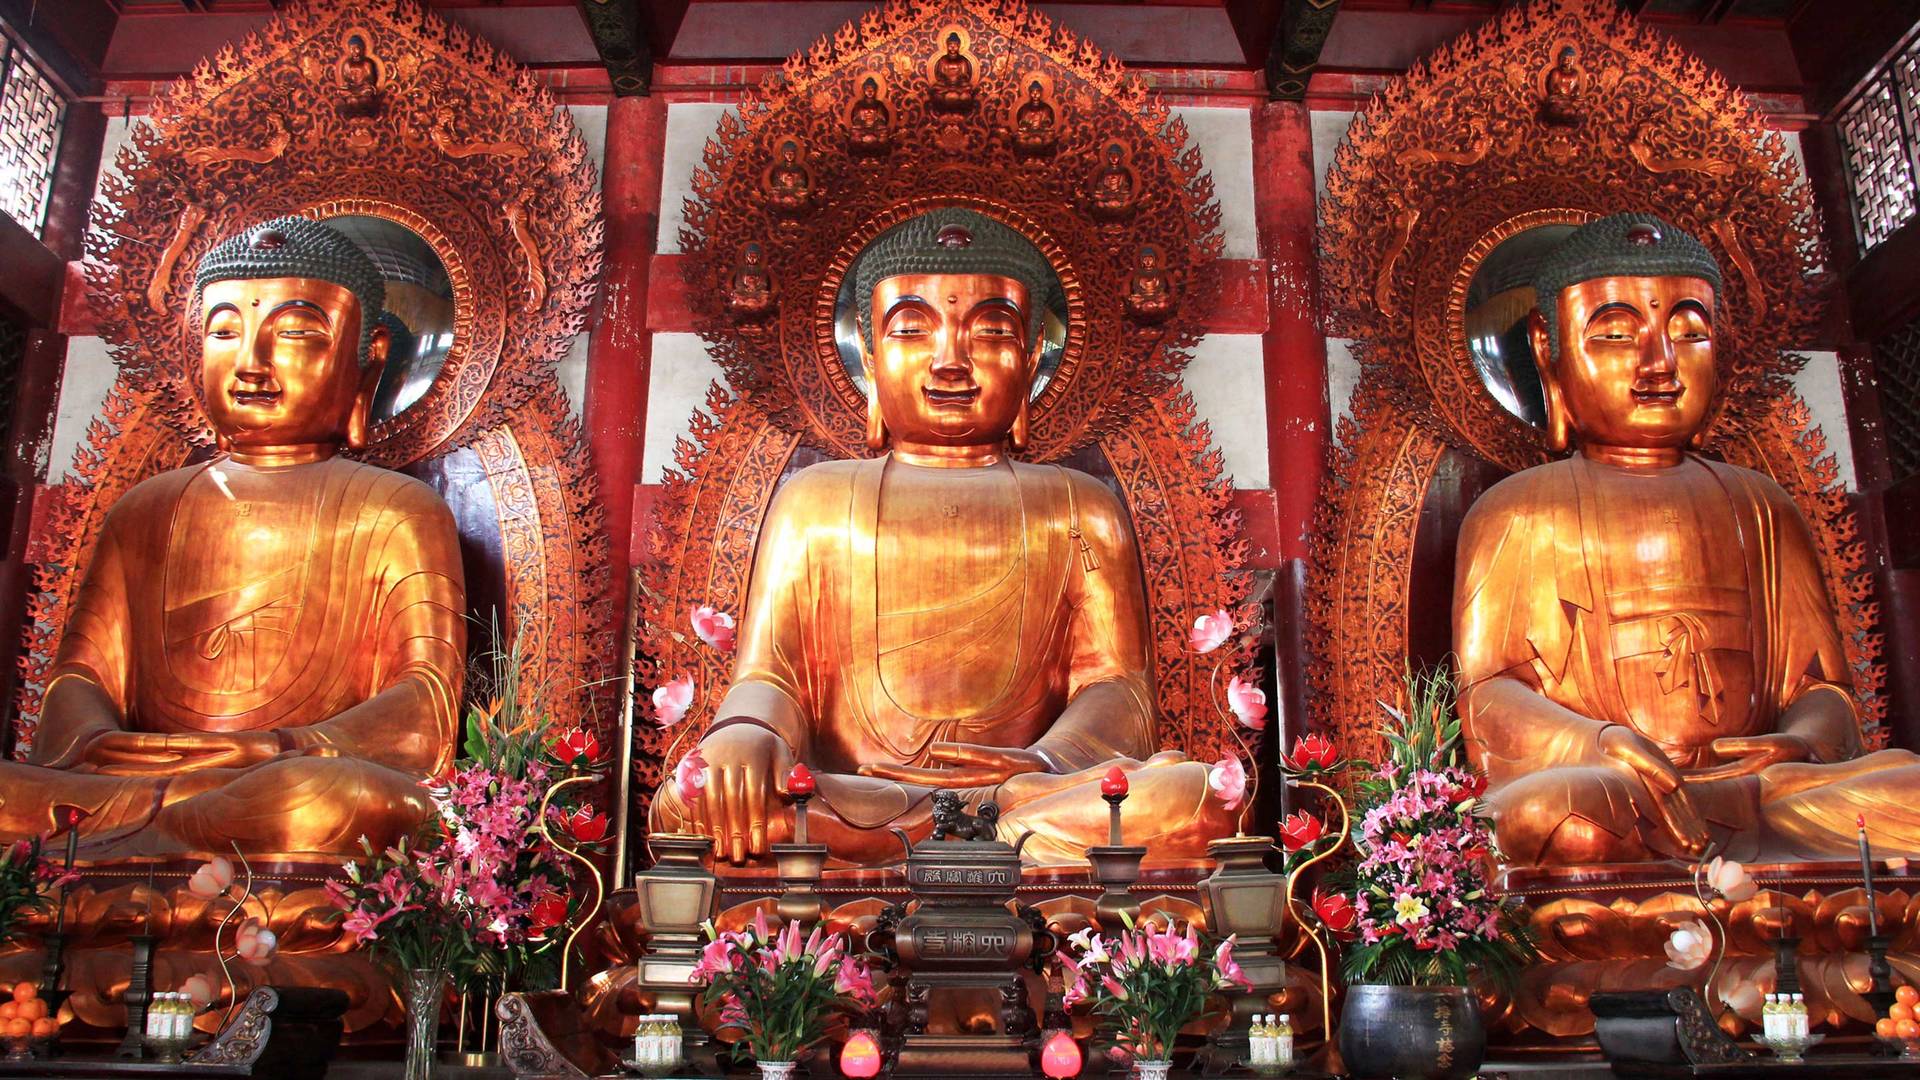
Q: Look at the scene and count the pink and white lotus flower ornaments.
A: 12